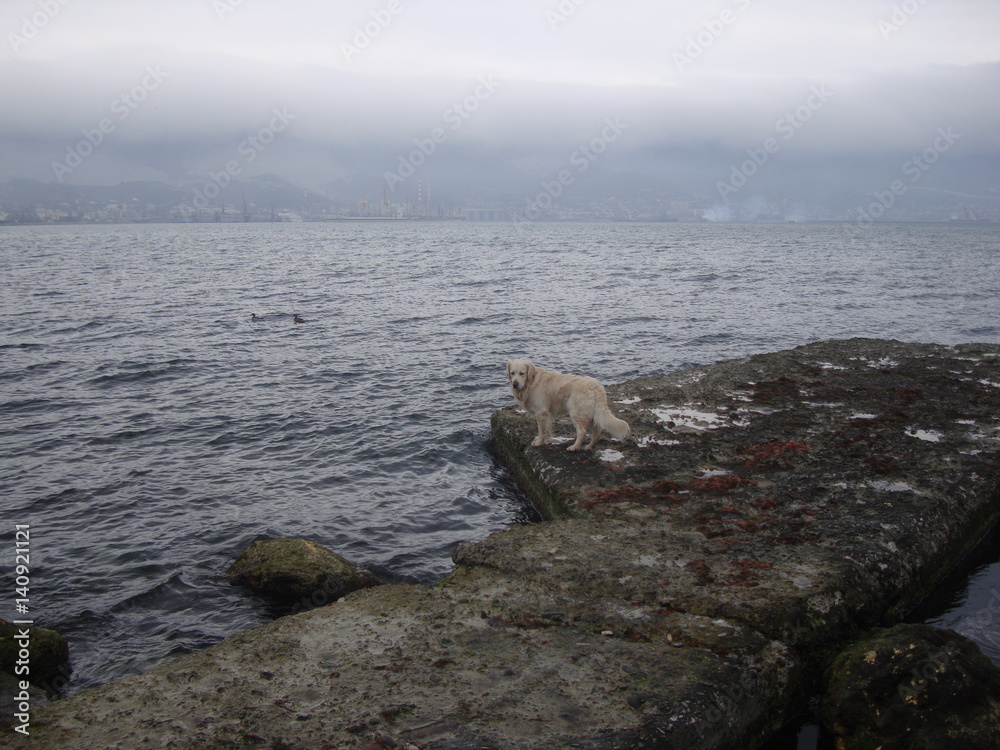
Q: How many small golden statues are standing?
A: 0